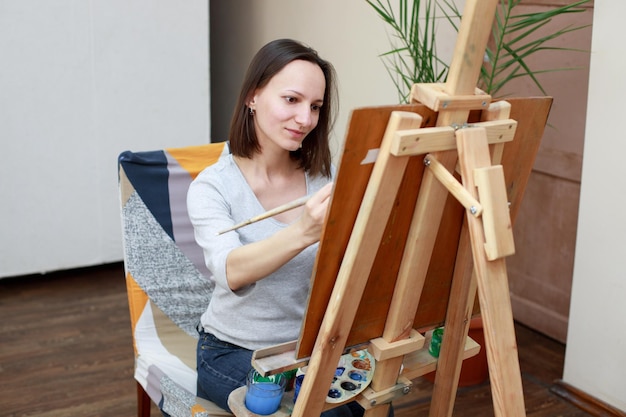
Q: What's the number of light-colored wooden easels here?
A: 1